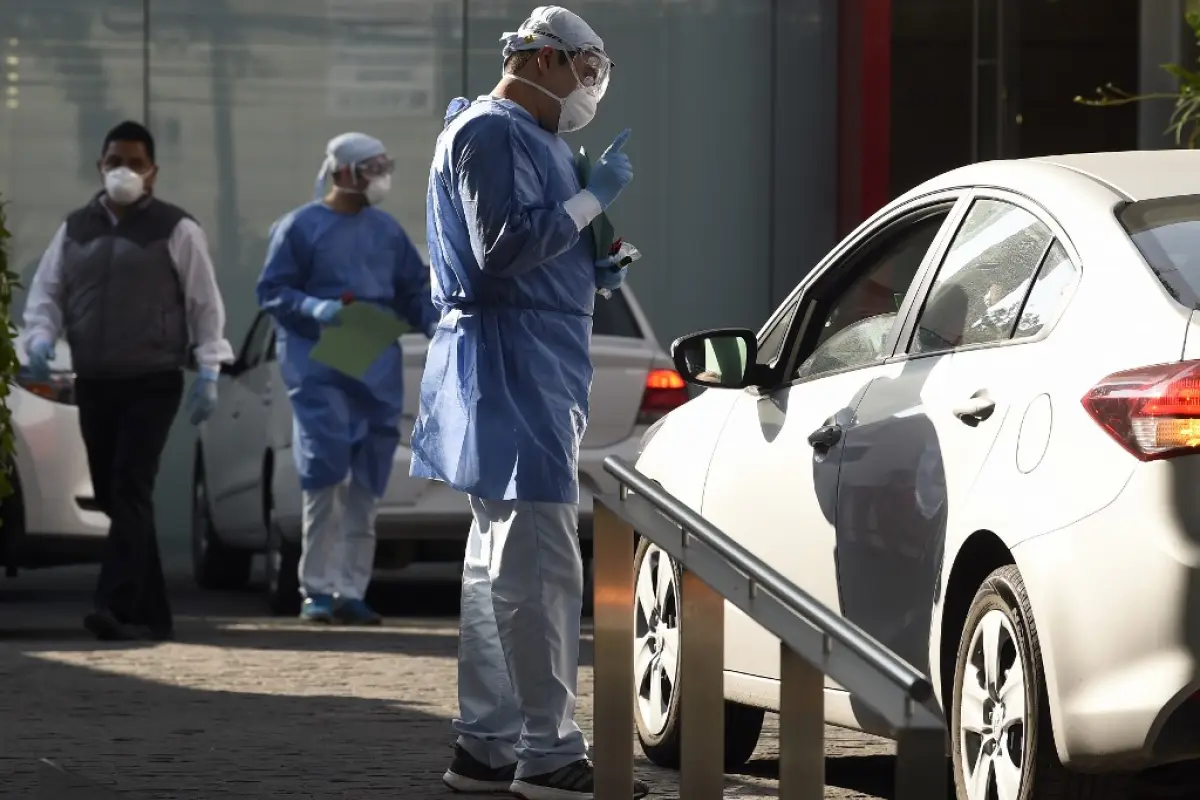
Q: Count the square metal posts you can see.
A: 4